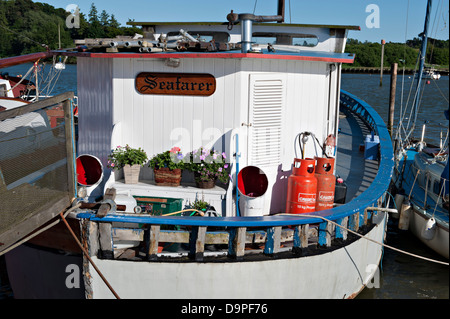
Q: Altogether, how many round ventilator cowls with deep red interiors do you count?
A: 2